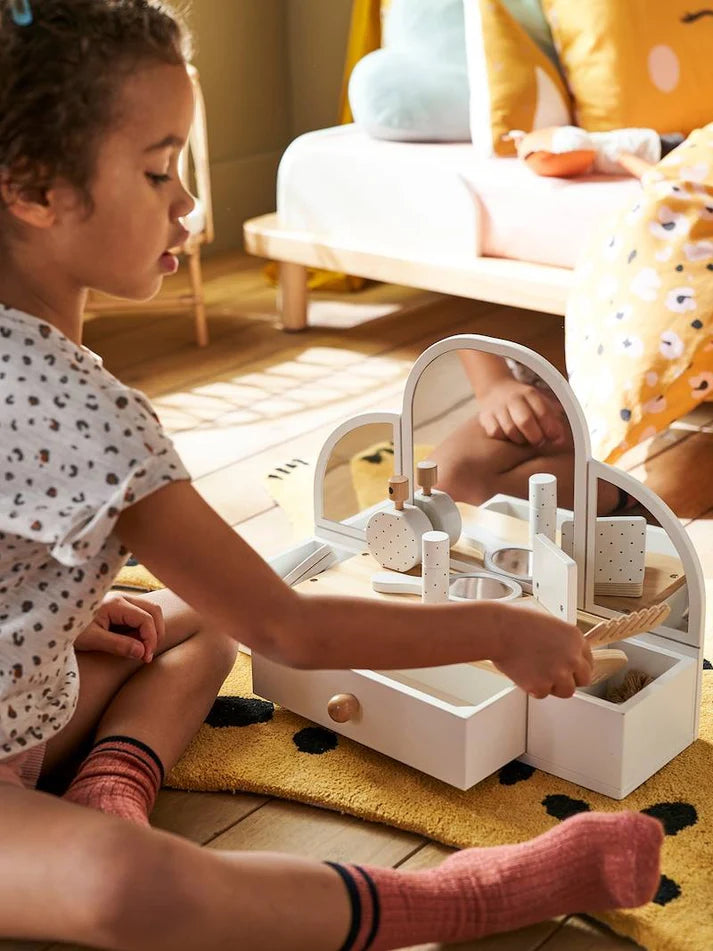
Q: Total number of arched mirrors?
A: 3